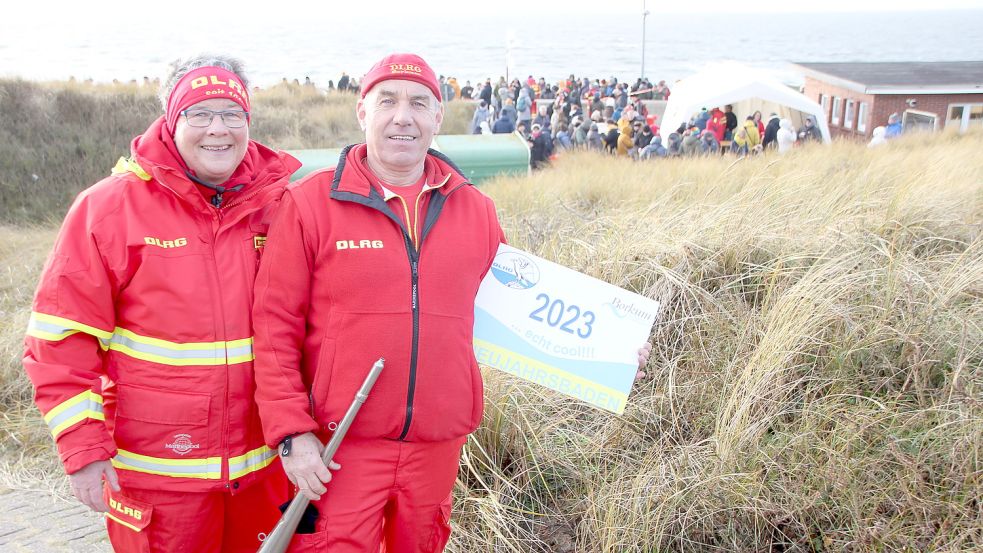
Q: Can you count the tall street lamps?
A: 1